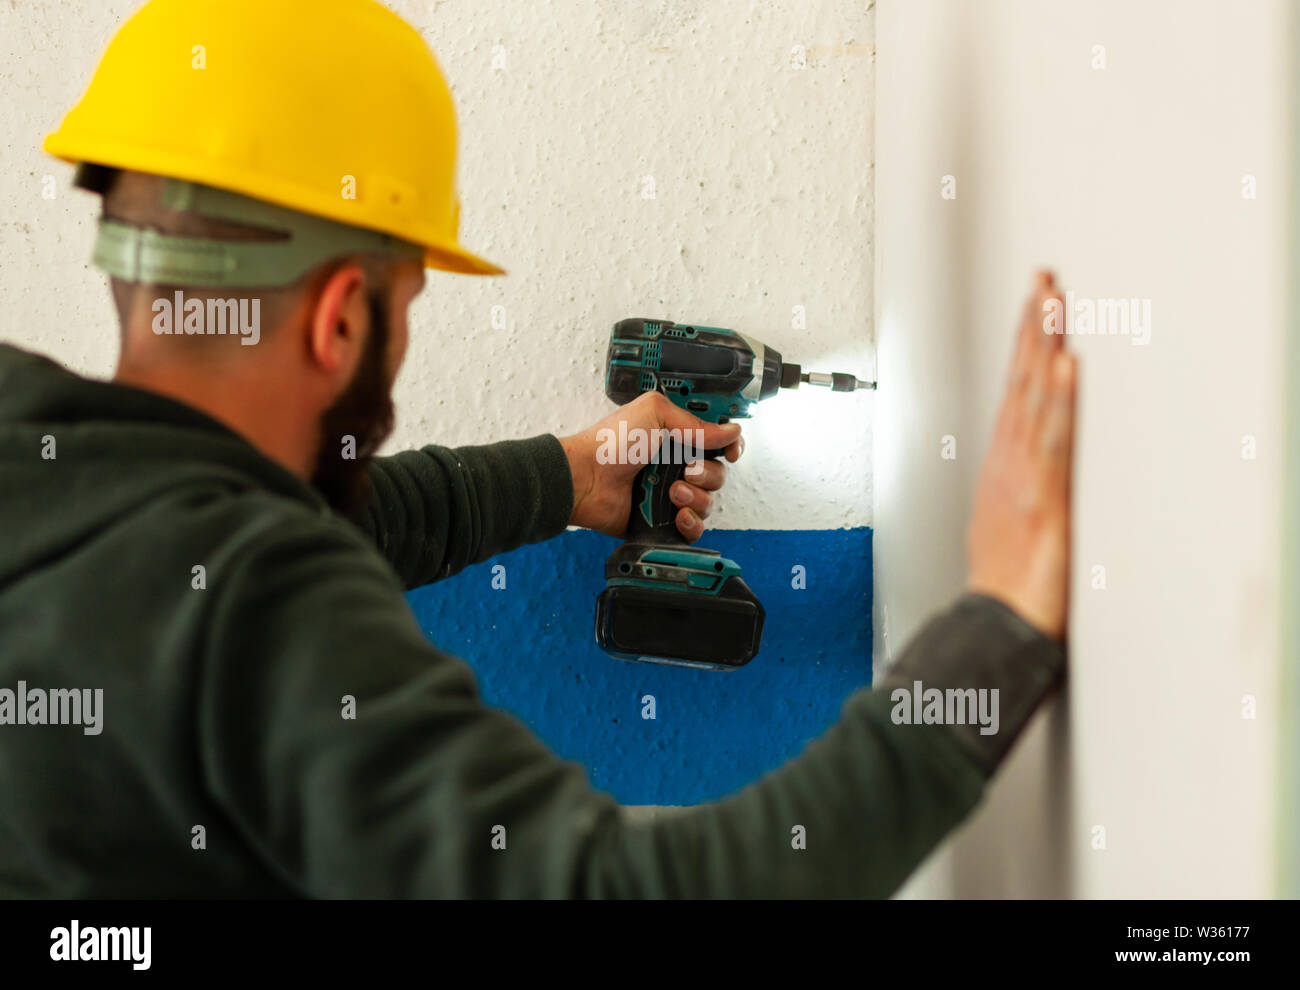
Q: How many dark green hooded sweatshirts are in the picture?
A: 1